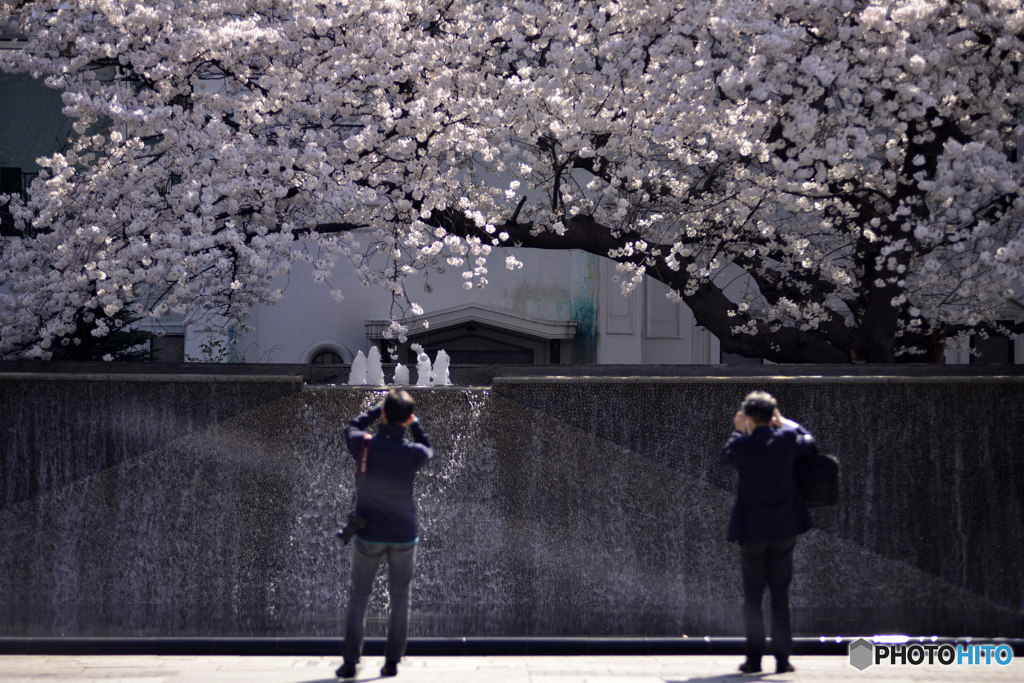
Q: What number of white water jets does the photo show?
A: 5